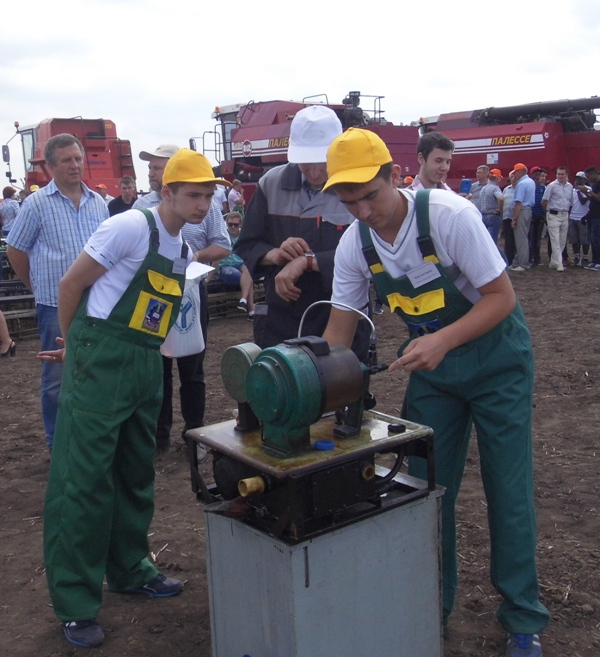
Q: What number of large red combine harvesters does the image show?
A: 3